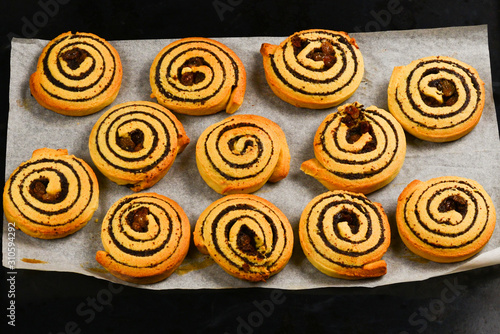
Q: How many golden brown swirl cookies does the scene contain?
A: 12